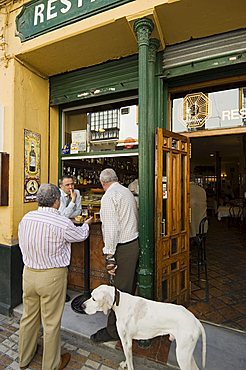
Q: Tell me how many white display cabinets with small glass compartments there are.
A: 1